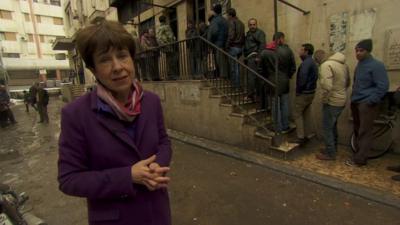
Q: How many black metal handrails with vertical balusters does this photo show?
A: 1